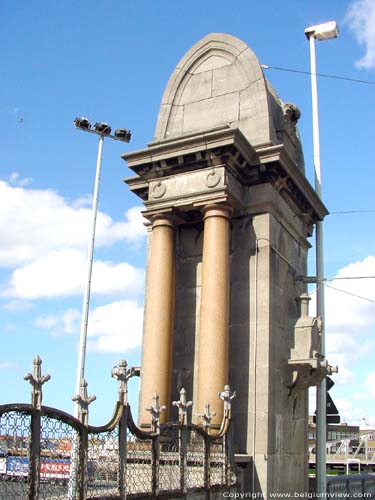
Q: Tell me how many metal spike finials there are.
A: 7